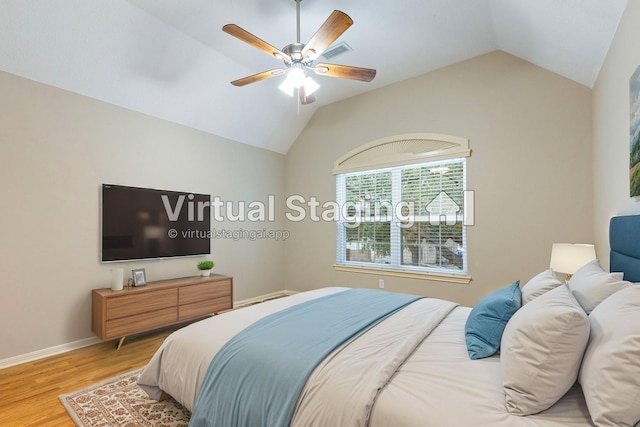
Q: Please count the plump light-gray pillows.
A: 4